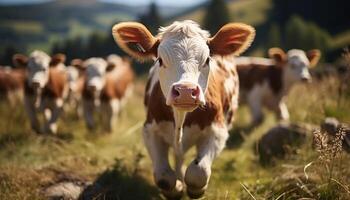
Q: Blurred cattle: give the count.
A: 5